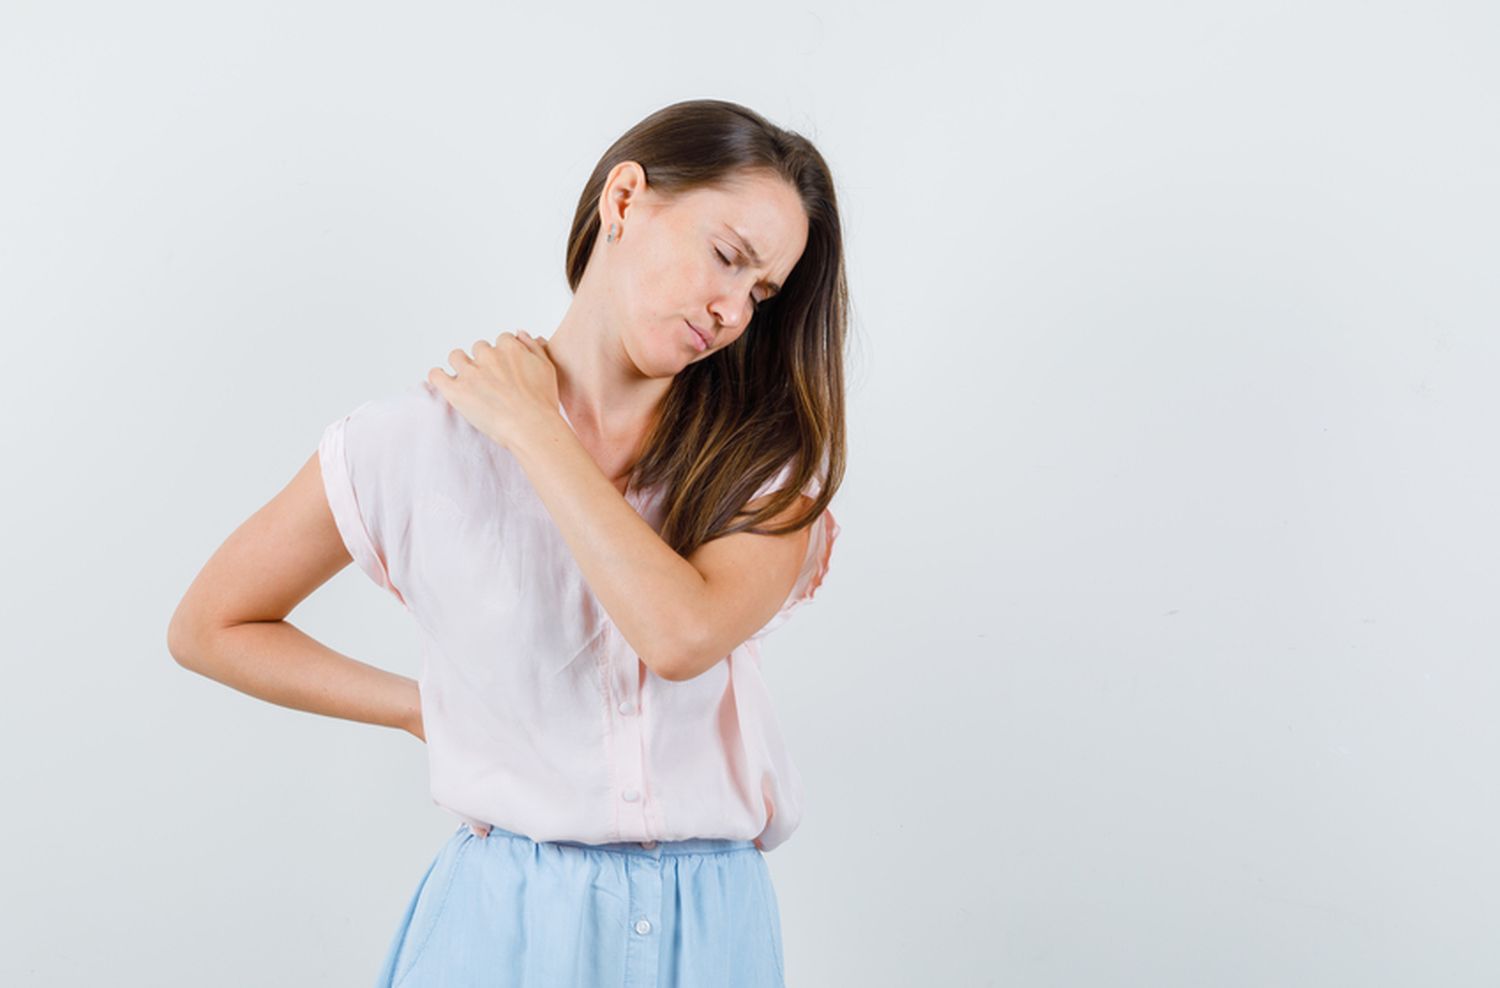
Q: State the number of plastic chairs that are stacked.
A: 0